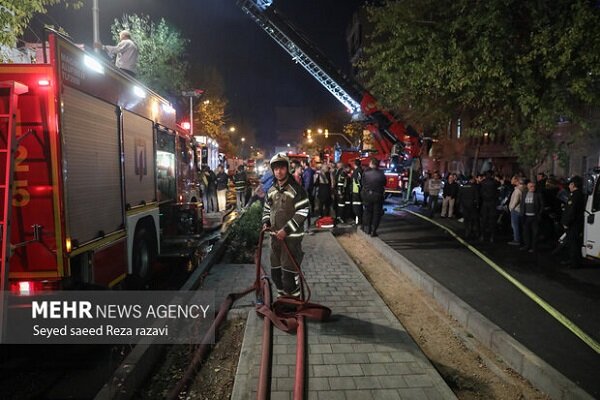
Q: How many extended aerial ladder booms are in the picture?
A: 1